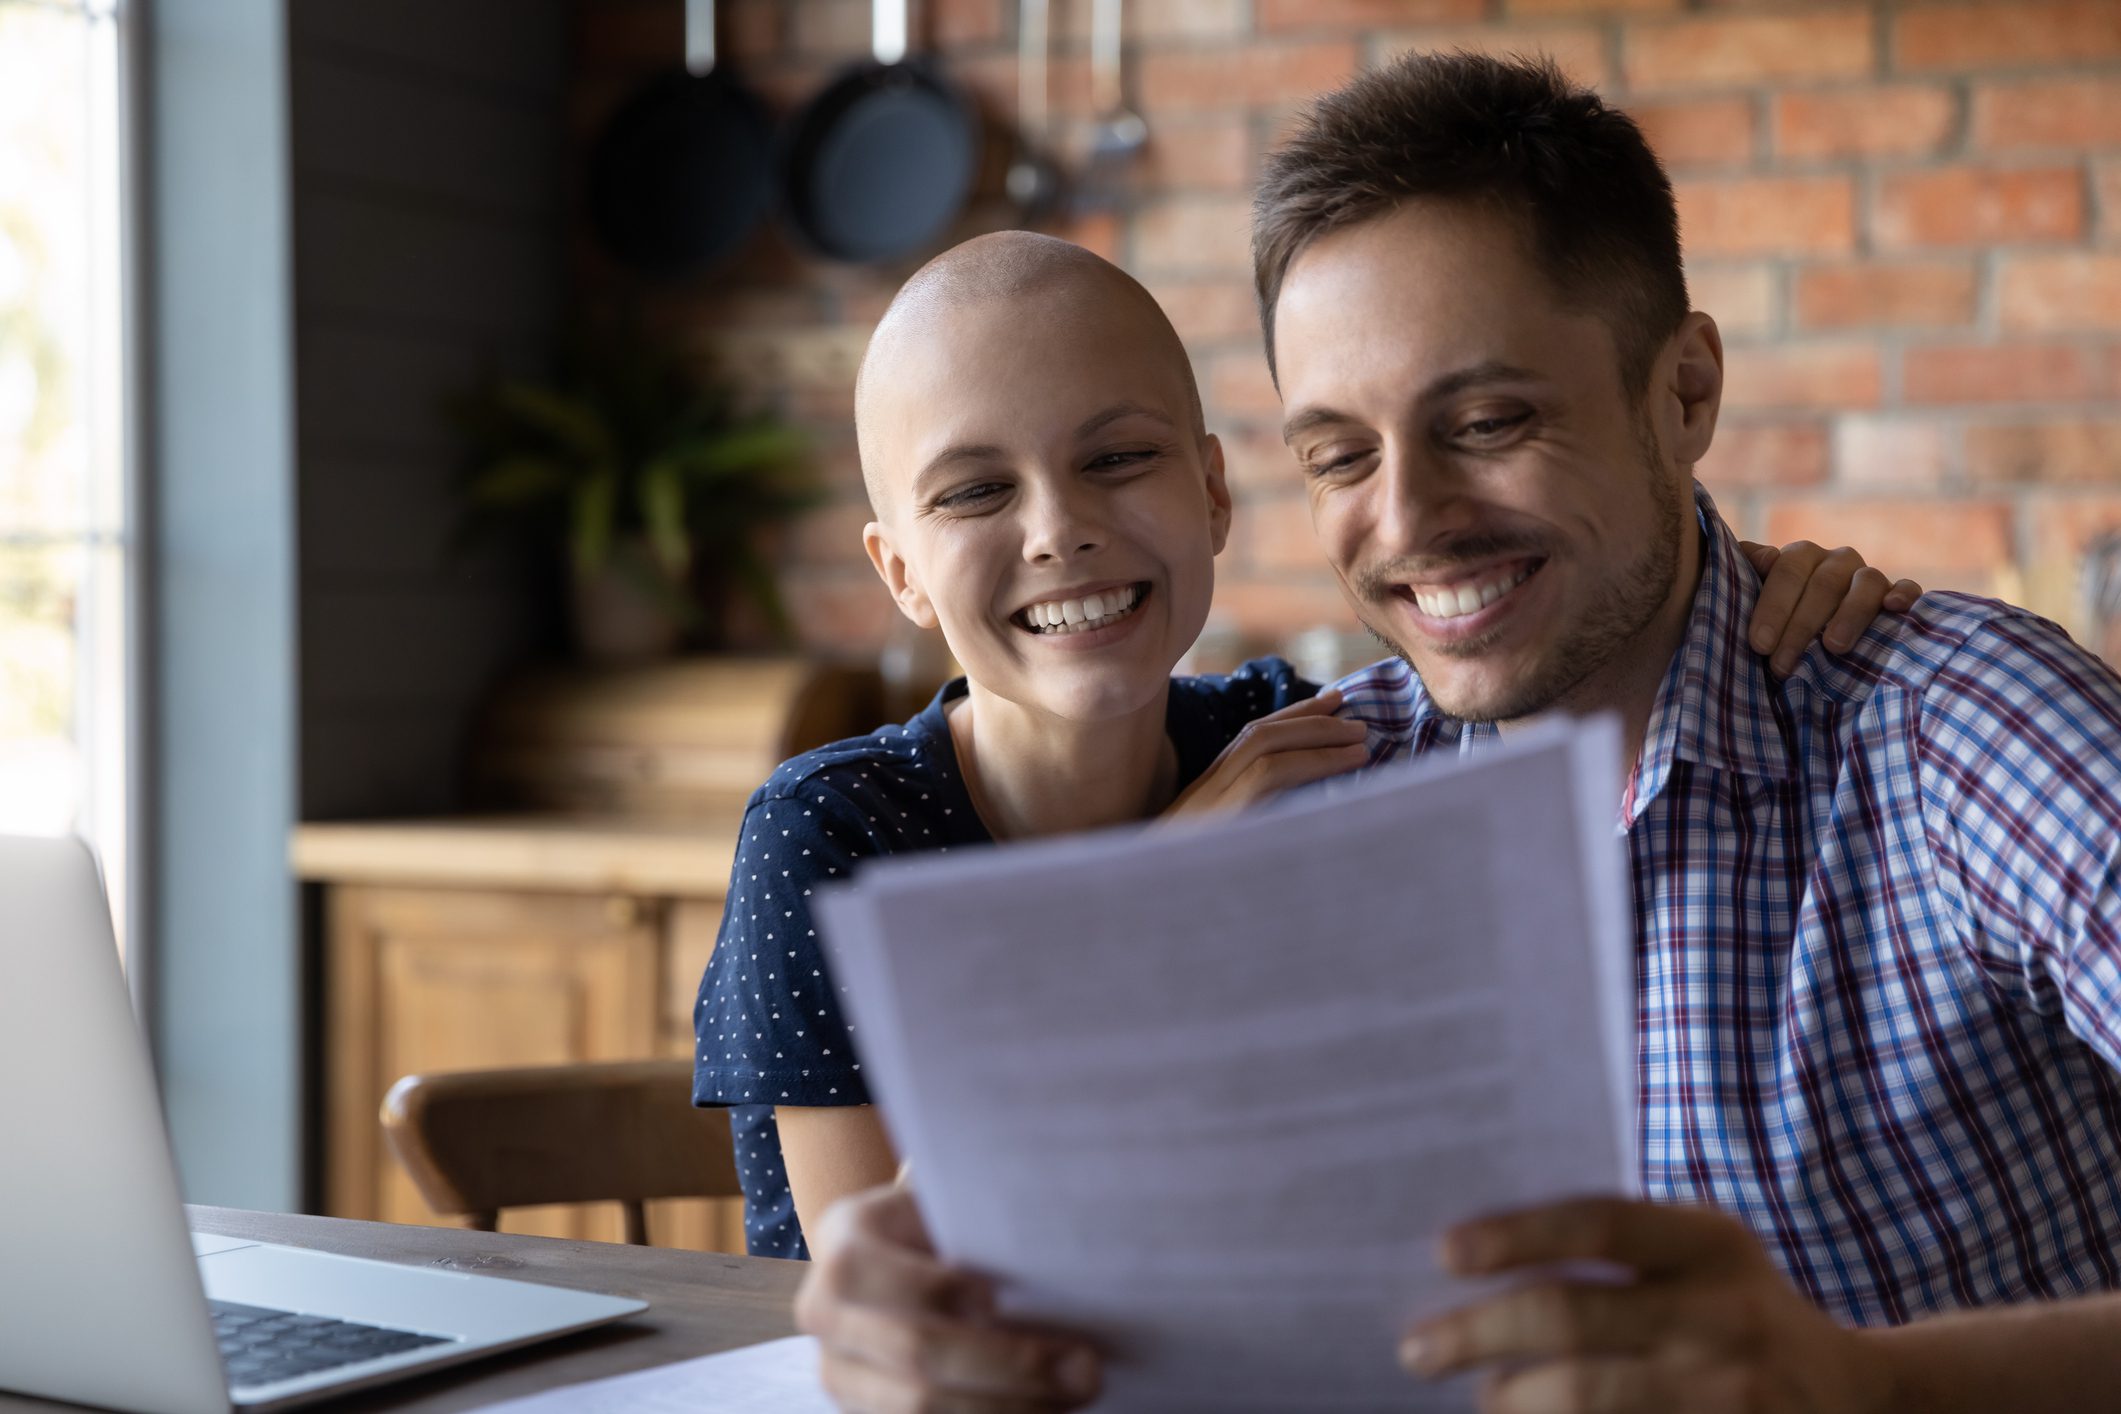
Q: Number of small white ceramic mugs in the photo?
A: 0